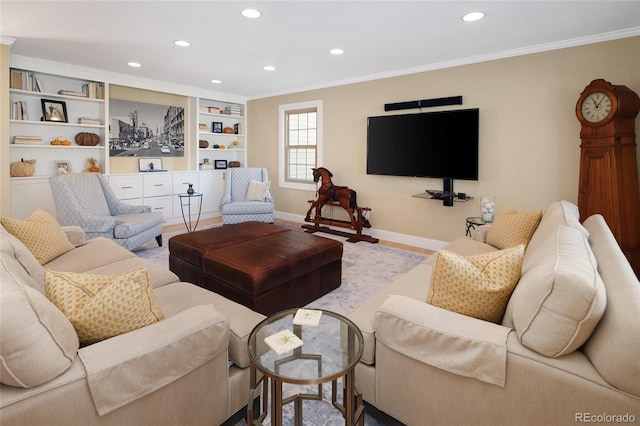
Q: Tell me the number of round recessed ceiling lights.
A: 7